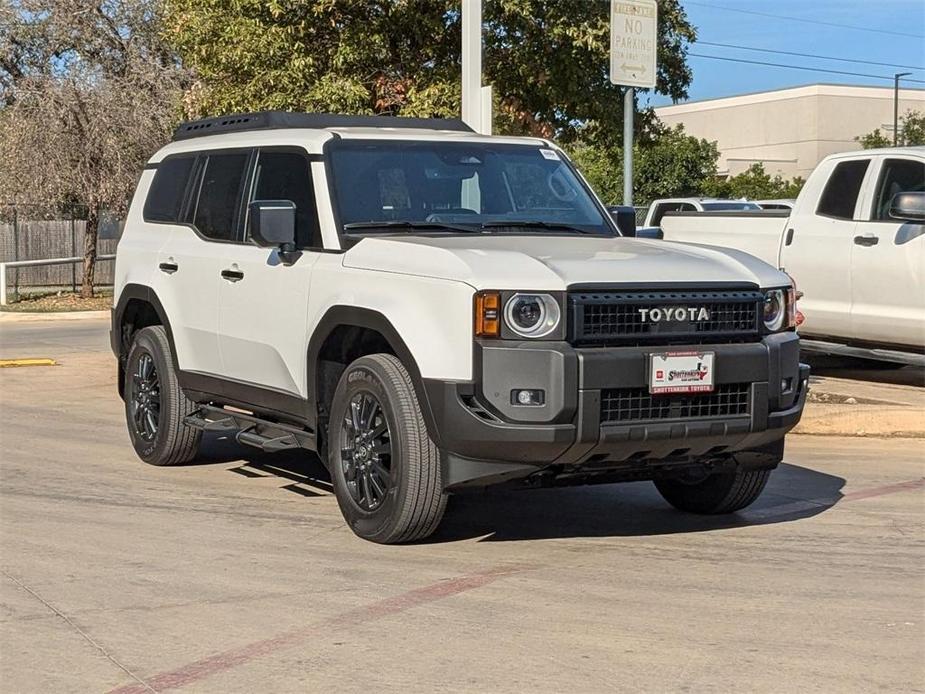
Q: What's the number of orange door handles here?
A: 0